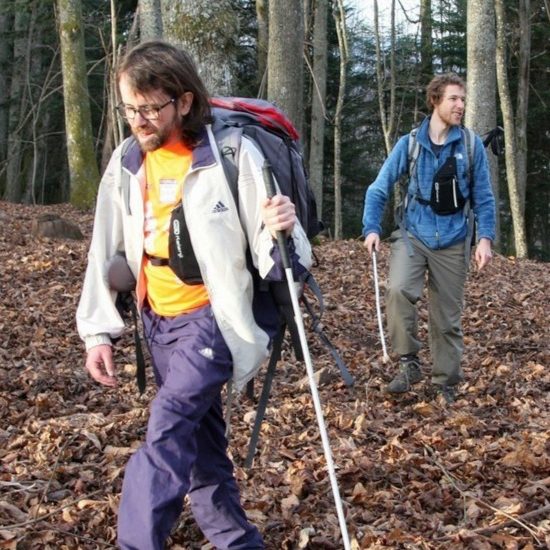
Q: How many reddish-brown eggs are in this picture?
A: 0